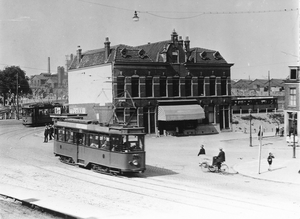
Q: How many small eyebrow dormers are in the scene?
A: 4